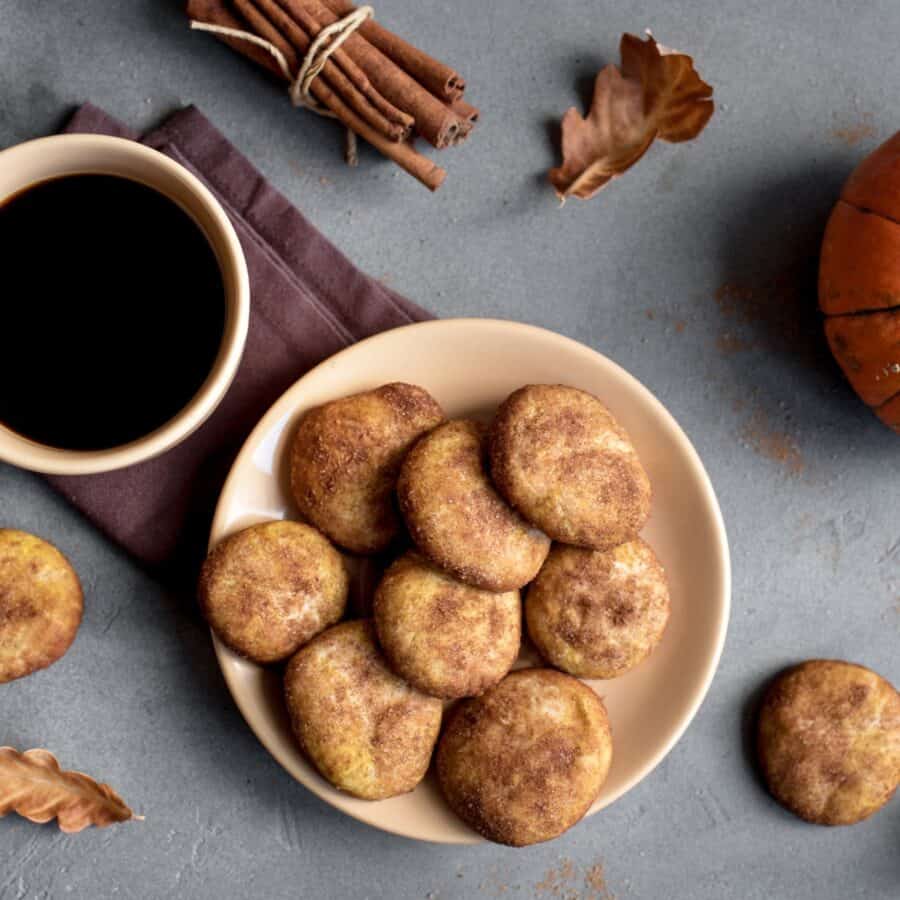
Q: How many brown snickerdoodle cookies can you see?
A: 10